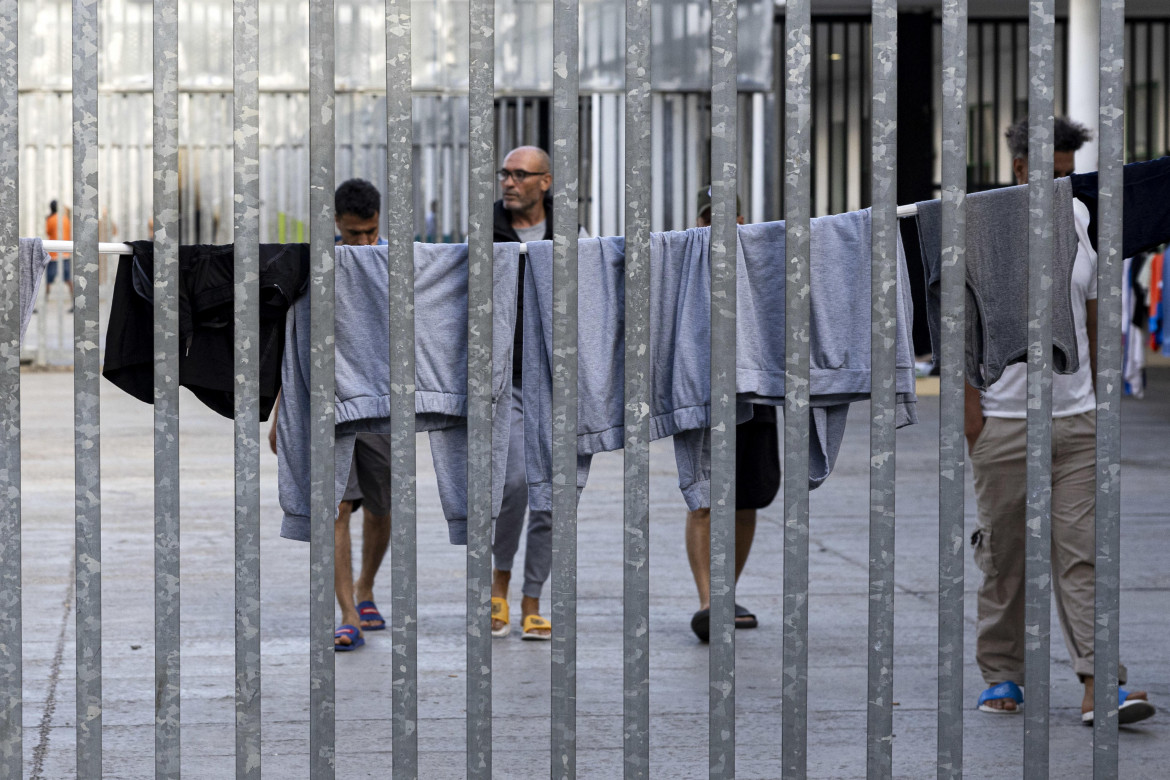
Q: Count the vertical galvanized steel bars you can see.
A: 15